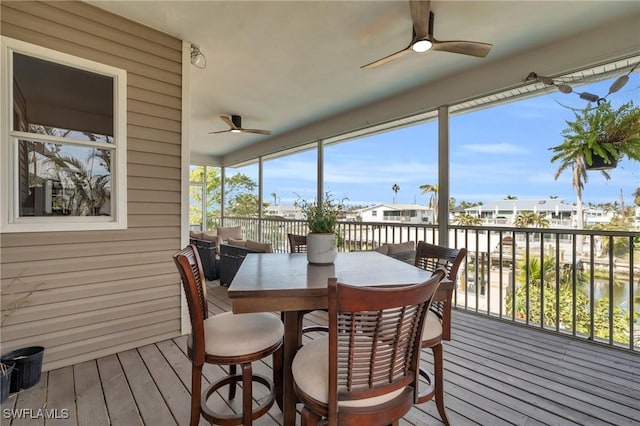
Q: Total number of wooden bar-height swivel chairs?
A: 4